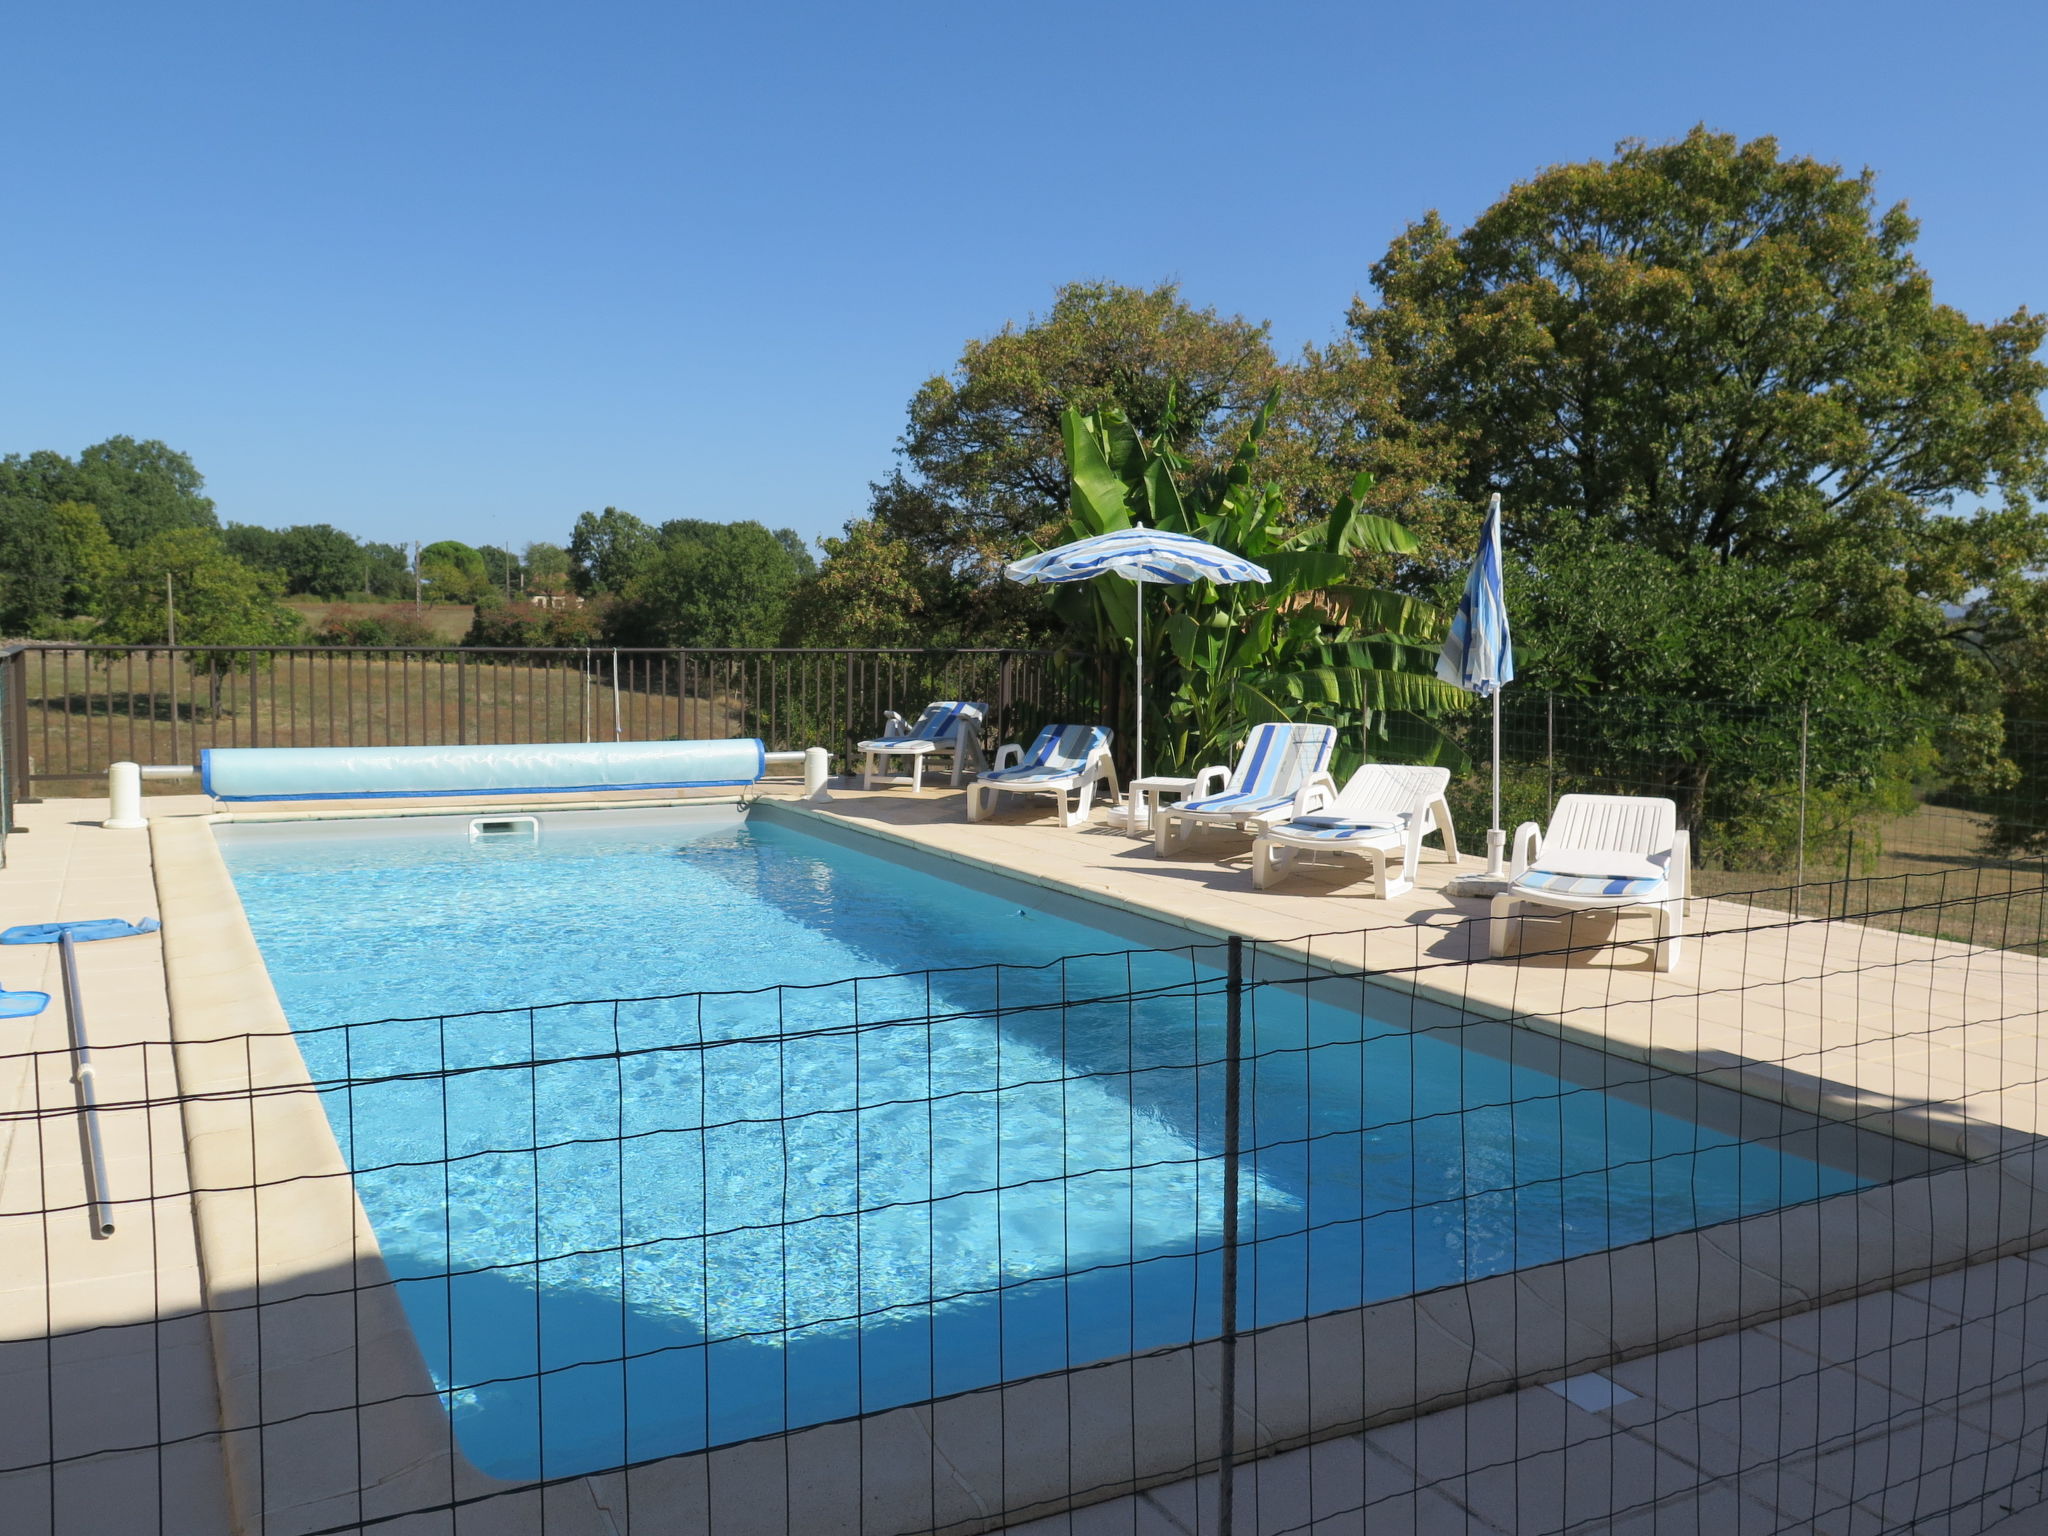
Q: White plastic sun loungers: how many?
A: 5